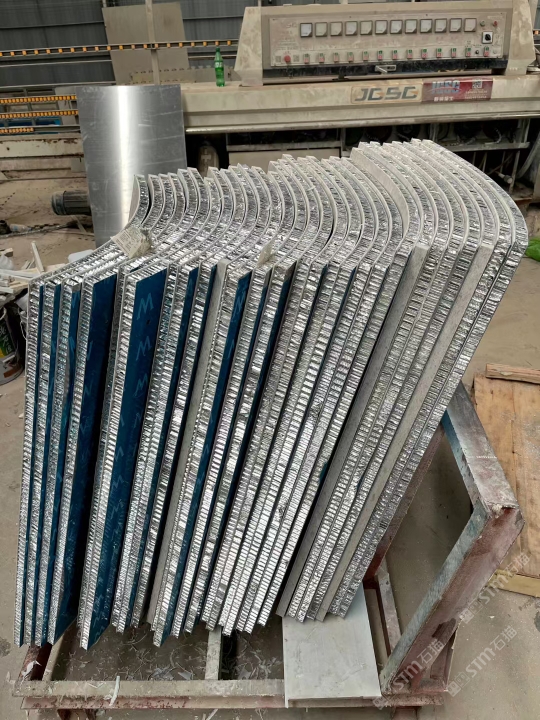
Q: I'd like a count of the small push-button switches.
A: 13